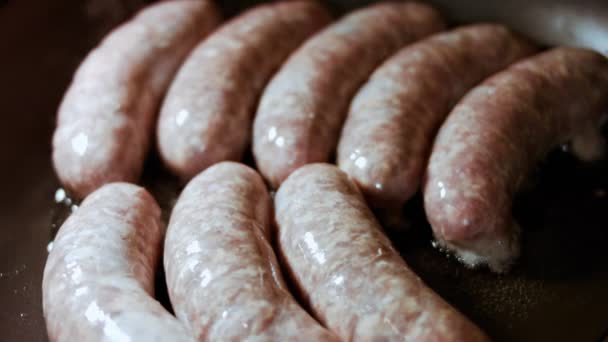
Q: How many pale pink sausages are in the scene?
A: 8